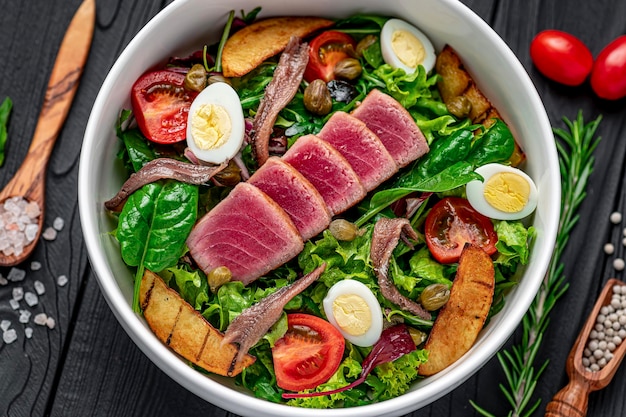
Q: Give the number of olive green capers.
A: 11